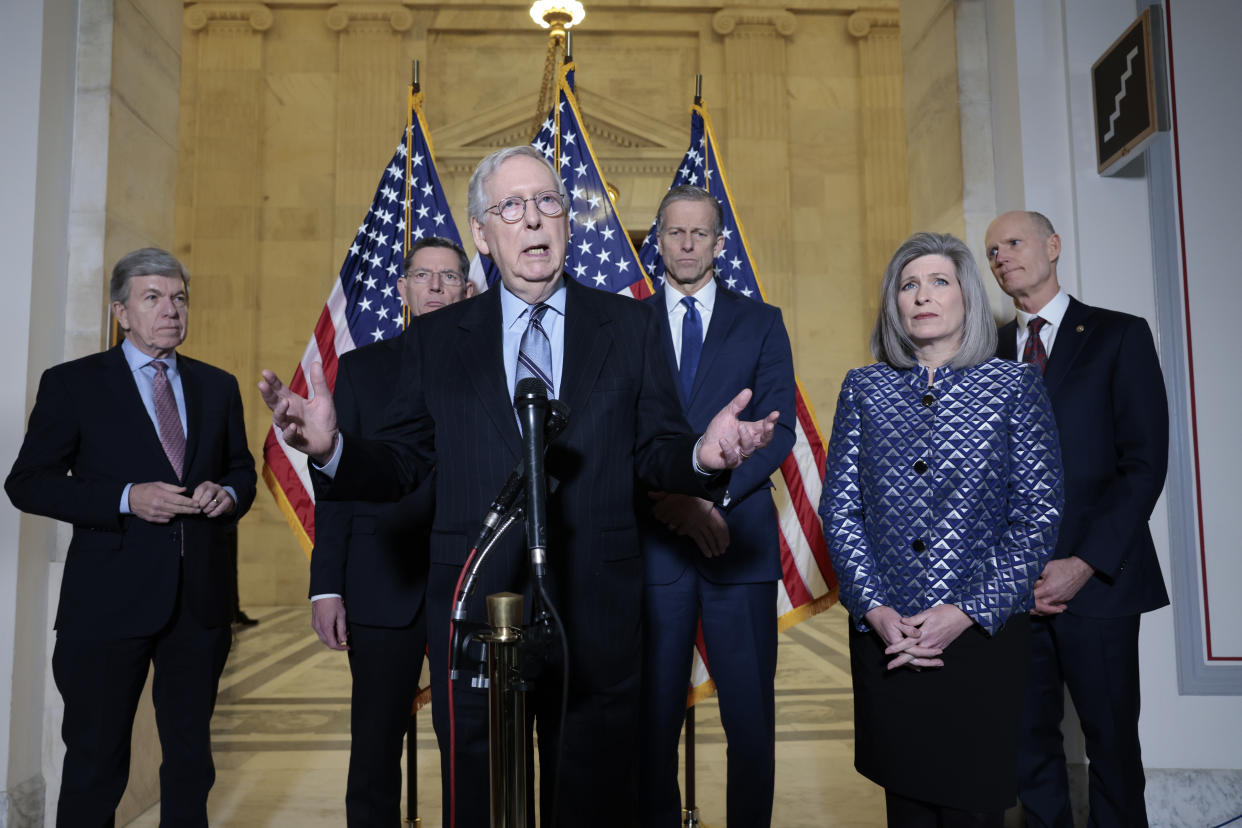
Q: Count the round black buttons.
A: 3